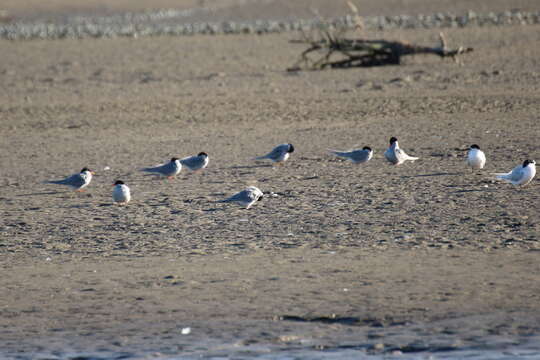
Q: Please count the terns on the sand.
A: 10